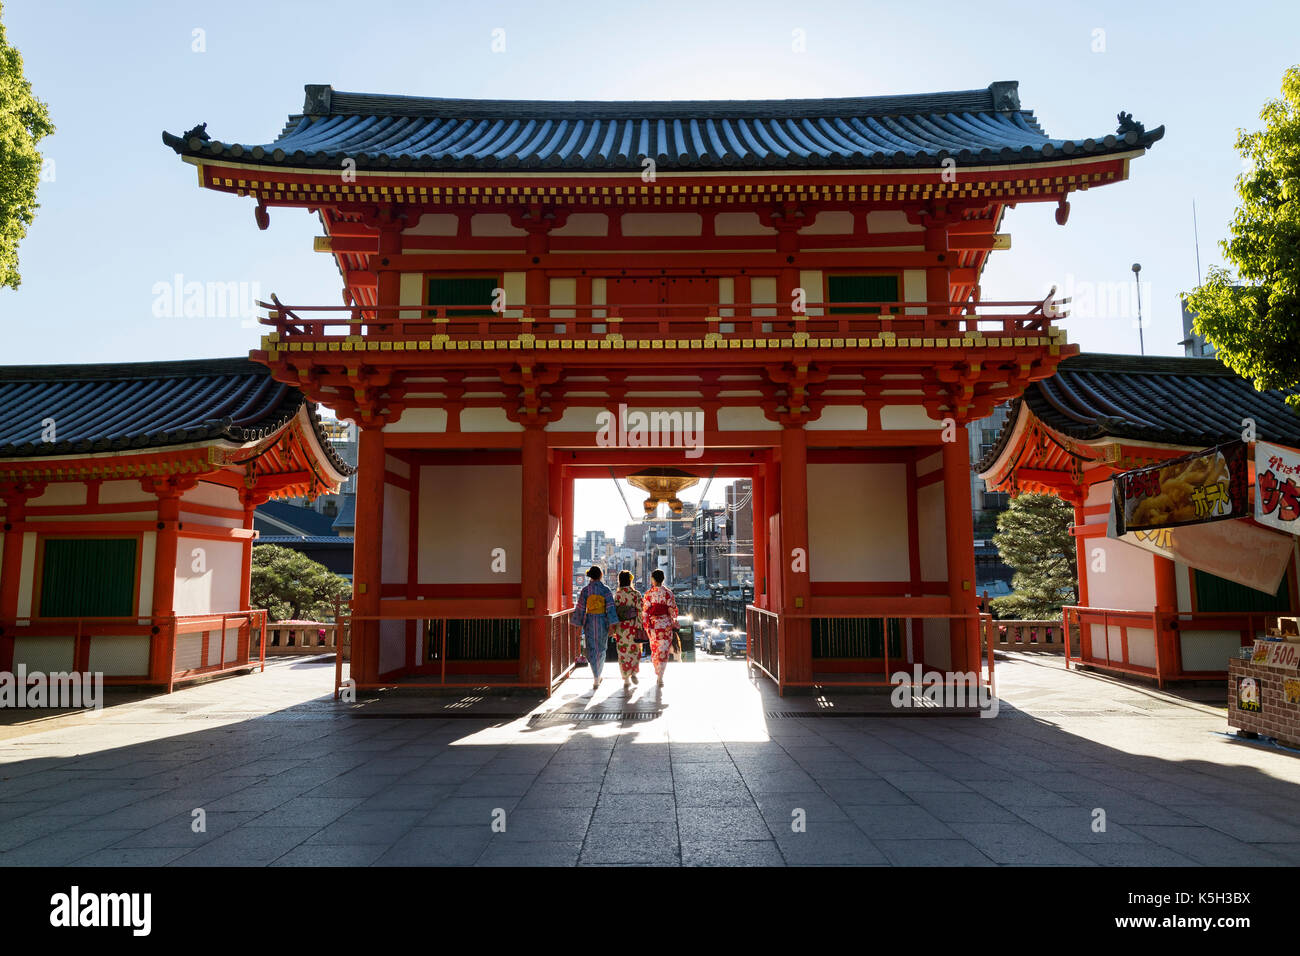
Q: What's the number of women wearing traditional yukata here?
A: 3